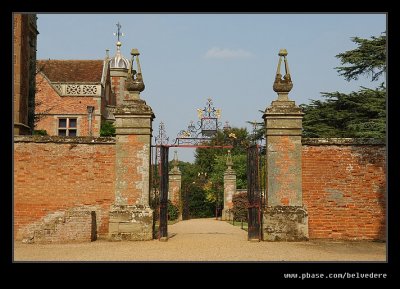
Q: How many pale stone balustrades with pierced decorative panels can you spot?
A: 1